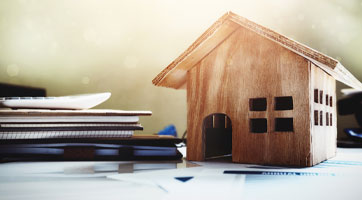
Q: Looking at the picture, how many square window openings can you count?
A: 12